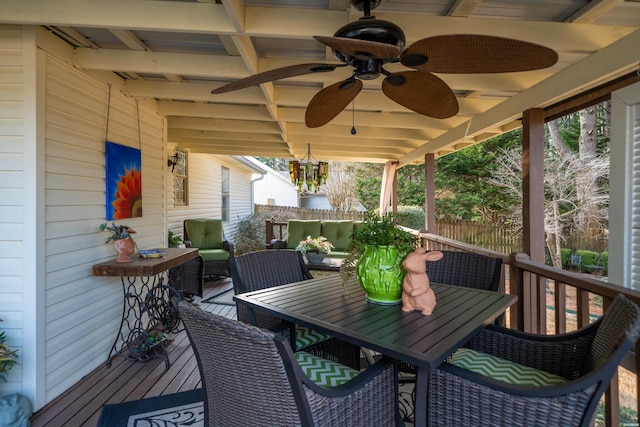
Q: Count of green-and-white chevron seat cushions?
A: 3